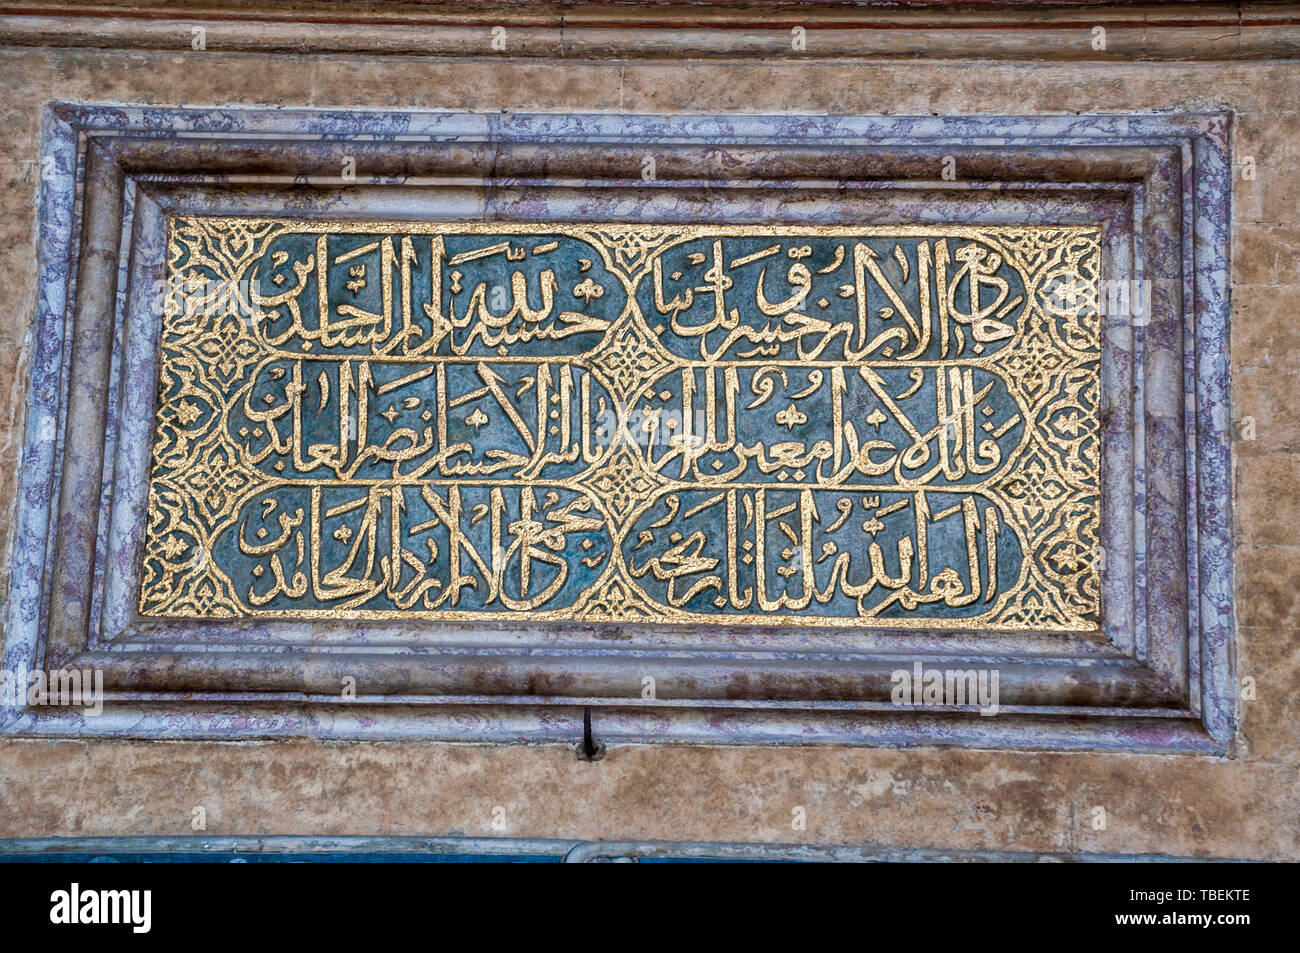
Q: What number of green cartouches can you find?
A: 6